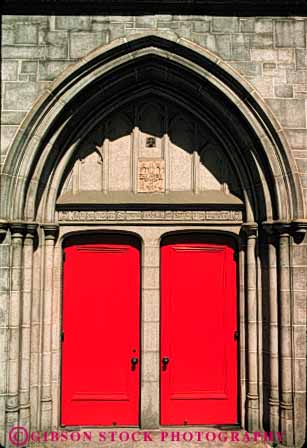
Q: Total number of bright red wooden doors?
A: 2